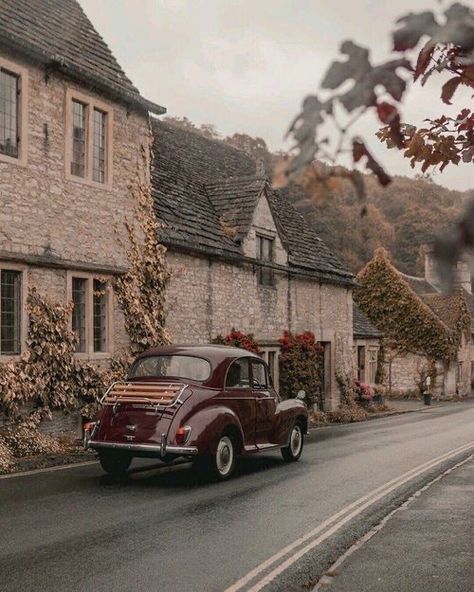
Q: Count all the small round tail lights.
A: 2